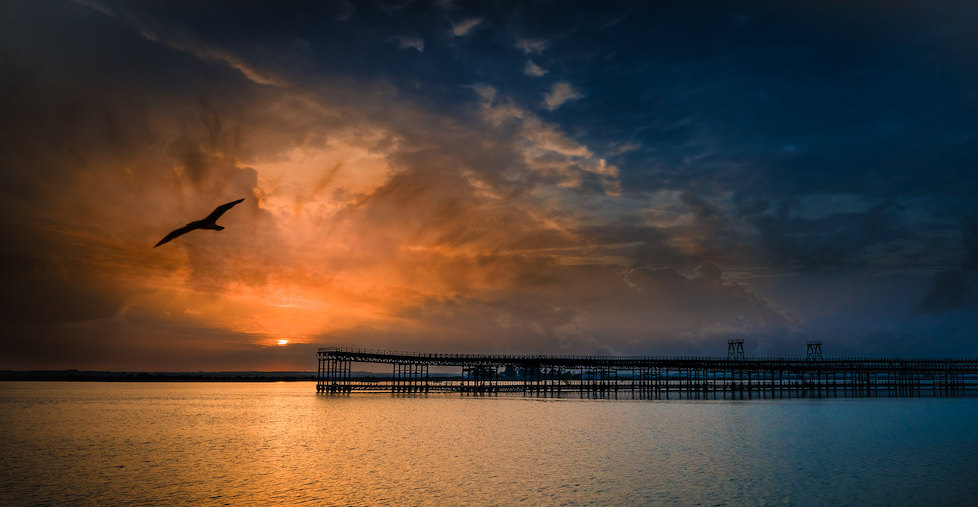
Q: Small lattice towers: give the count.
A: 2